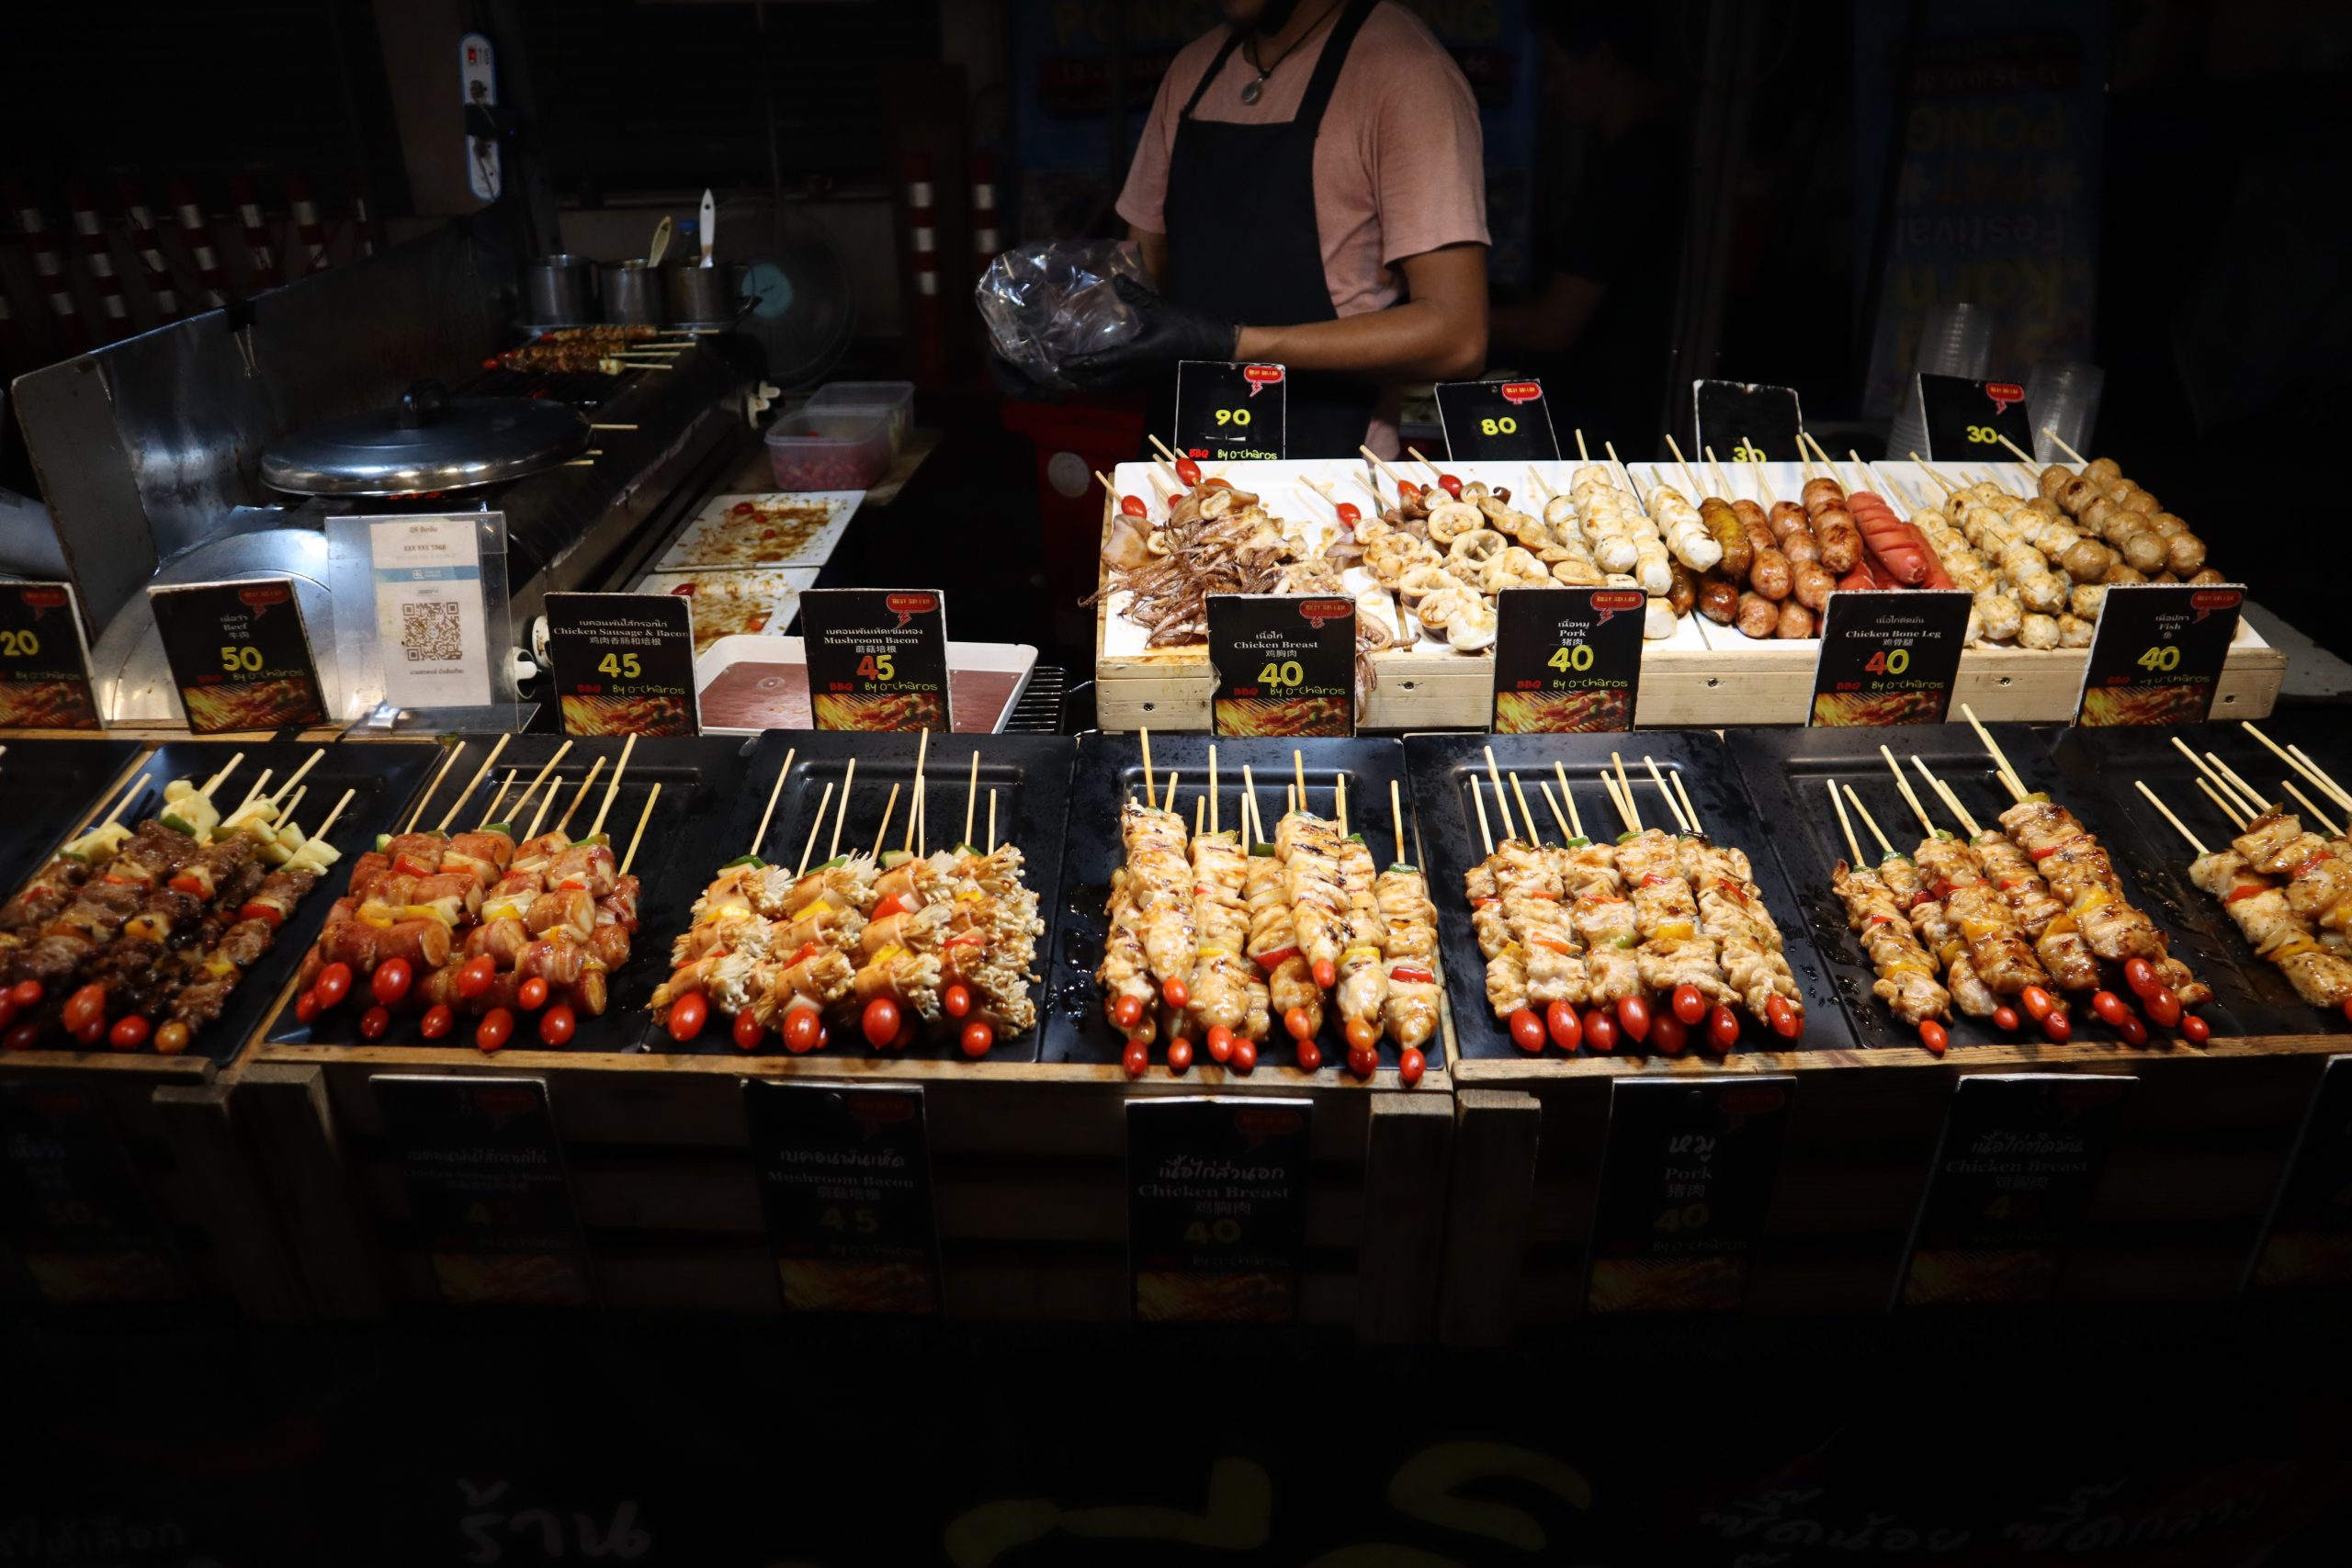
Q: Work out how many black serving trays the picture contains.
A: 8